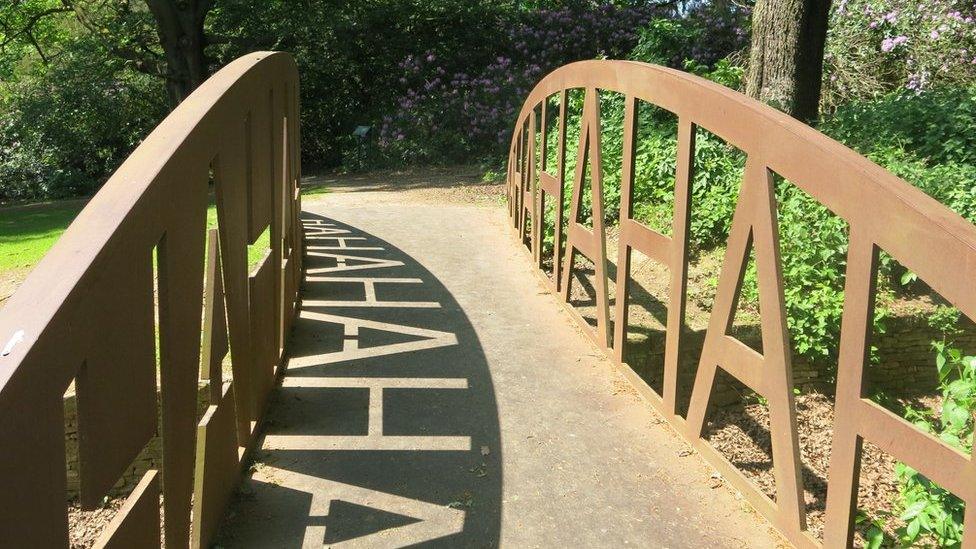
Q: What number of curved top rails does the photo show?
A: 2